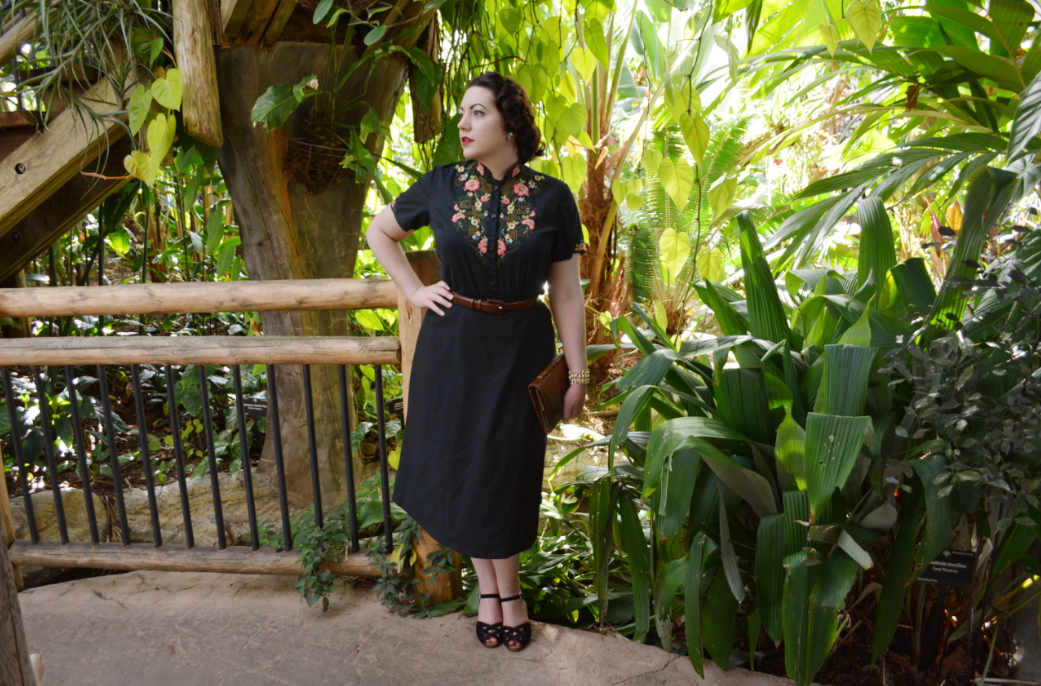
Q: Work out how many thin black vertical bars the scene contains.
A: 12